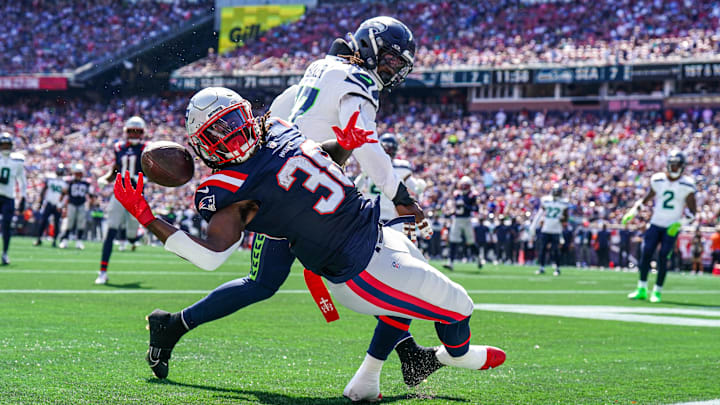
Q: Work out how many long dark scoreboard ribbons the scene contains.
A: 1